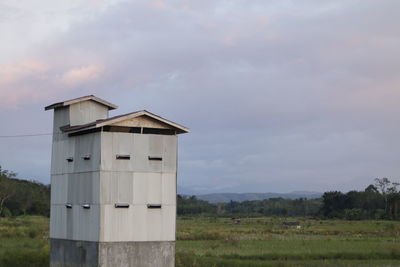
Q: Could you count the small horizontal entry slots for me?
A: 8